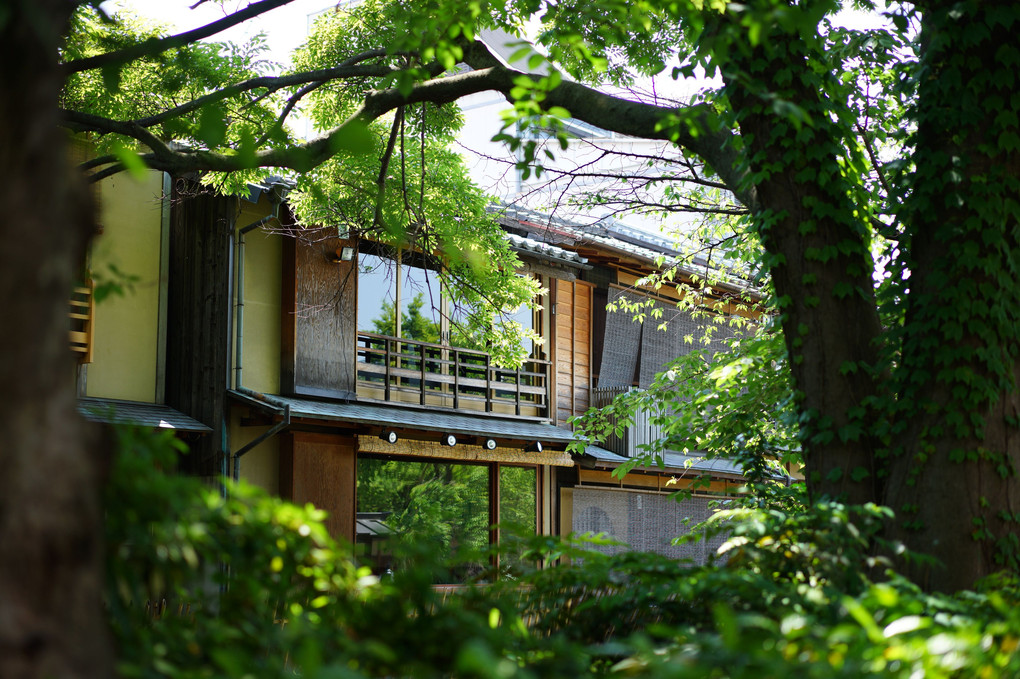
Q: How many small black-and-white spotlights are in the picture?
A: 4